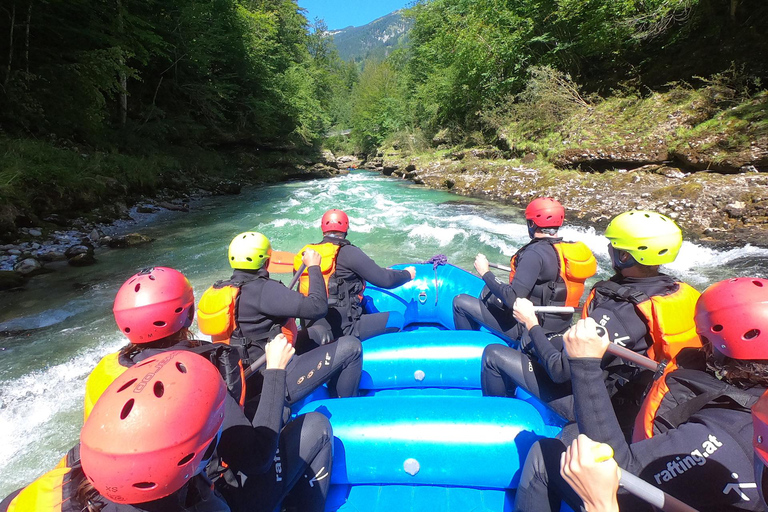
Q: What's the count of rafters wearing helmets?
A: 8